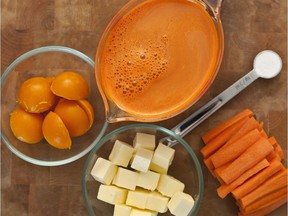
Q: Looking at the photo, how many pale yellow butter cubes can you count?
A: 14